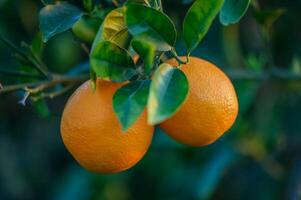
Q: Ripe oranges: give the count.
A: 2